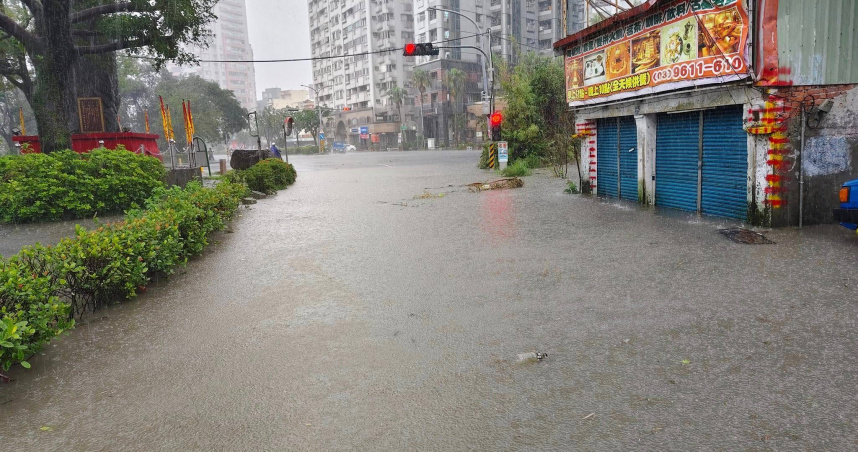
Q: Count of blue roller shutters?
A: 4